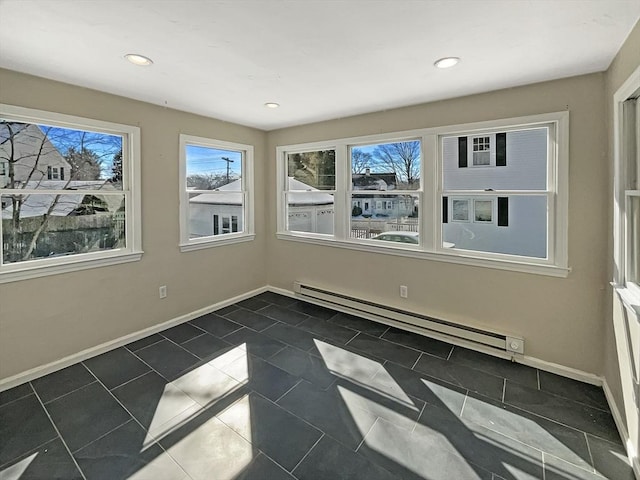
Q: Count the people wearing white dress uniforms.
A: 0